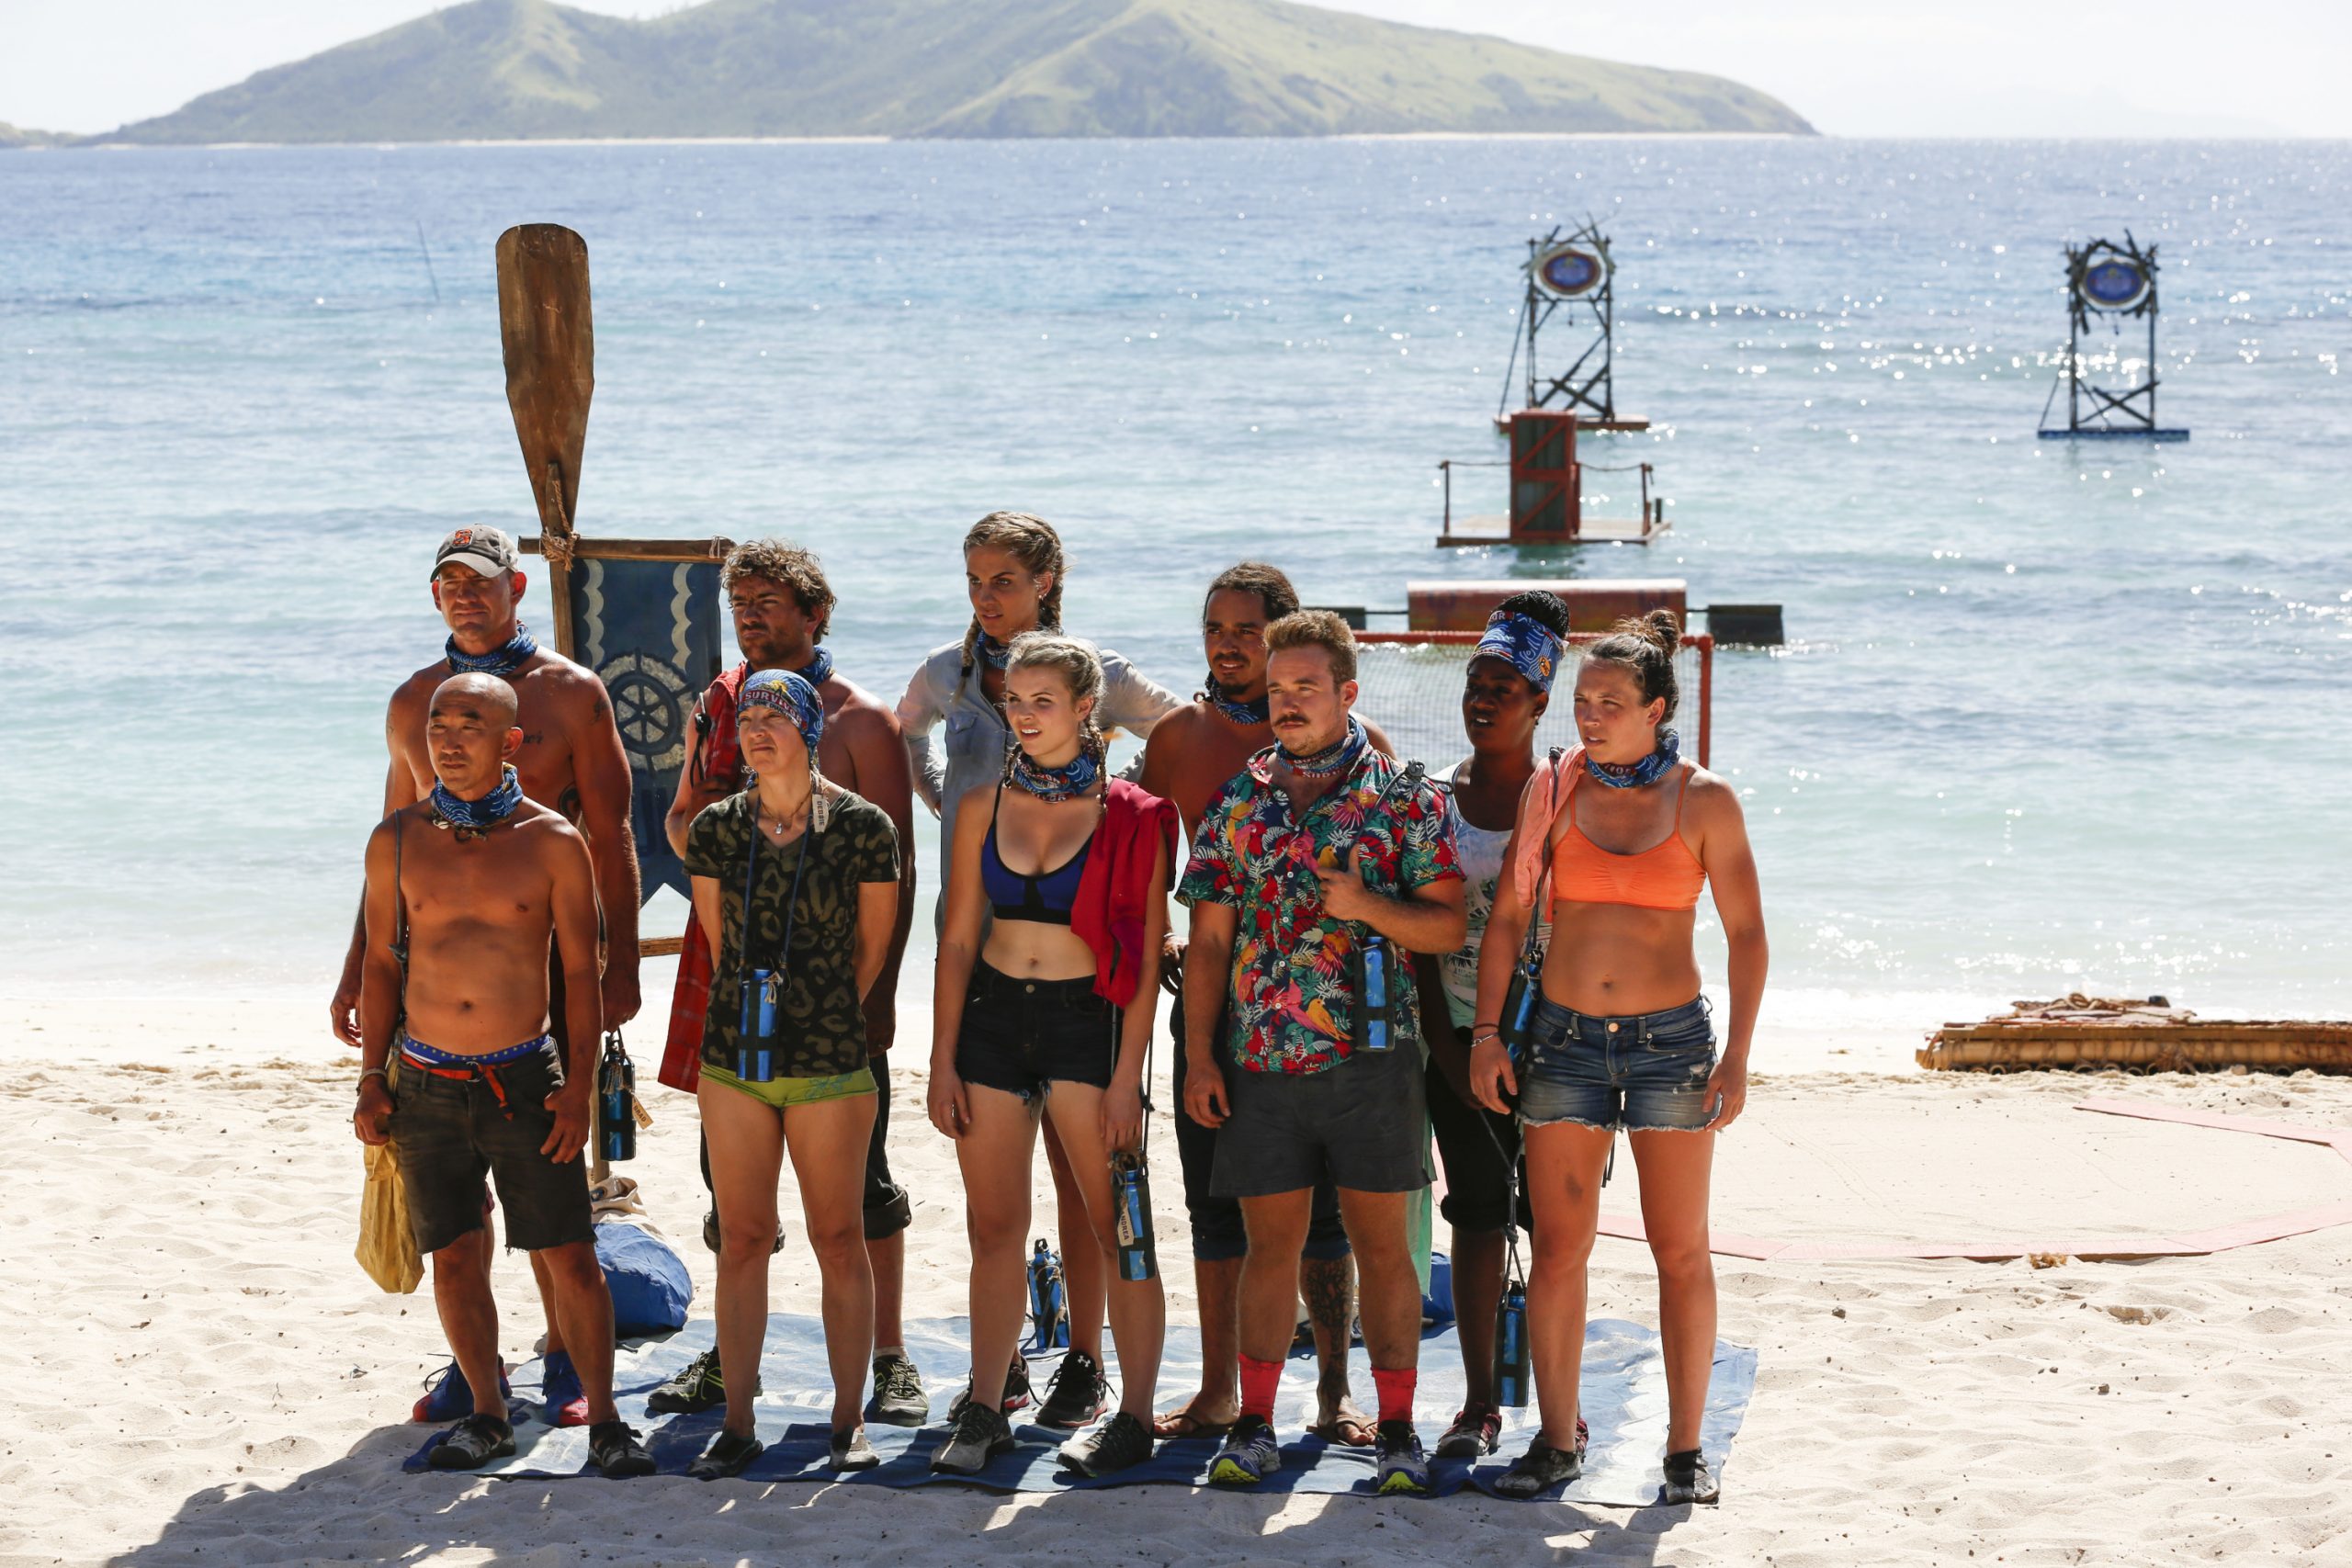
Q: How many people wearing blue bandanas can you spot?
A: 10